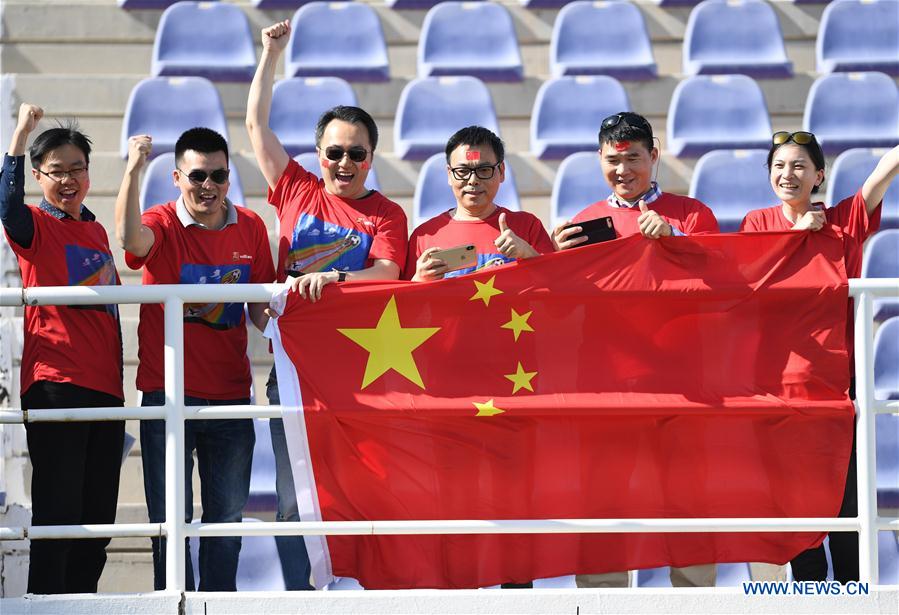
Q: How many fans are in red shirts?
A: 6